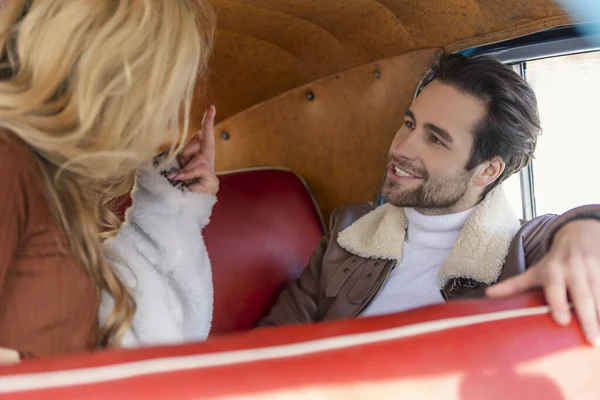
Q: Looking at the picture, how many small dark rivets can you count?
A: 3